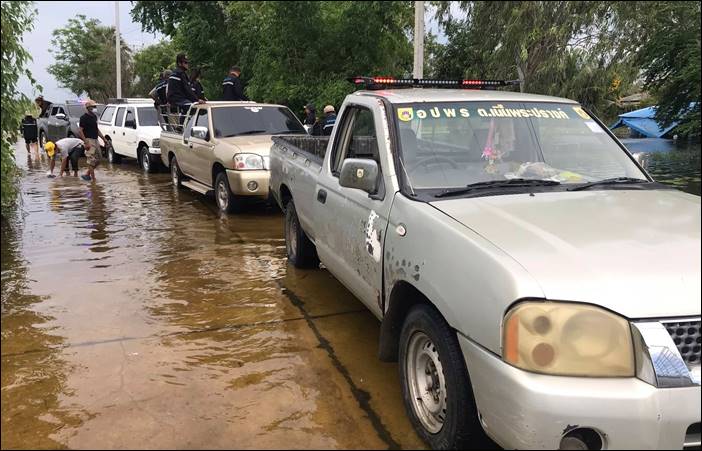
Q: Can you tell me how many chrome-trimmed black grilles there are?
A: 1